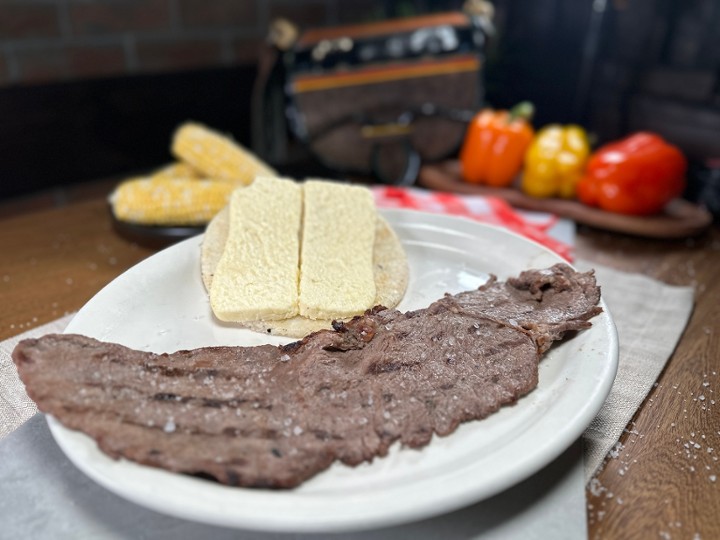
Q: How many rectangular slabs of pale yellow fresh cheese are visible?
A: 2